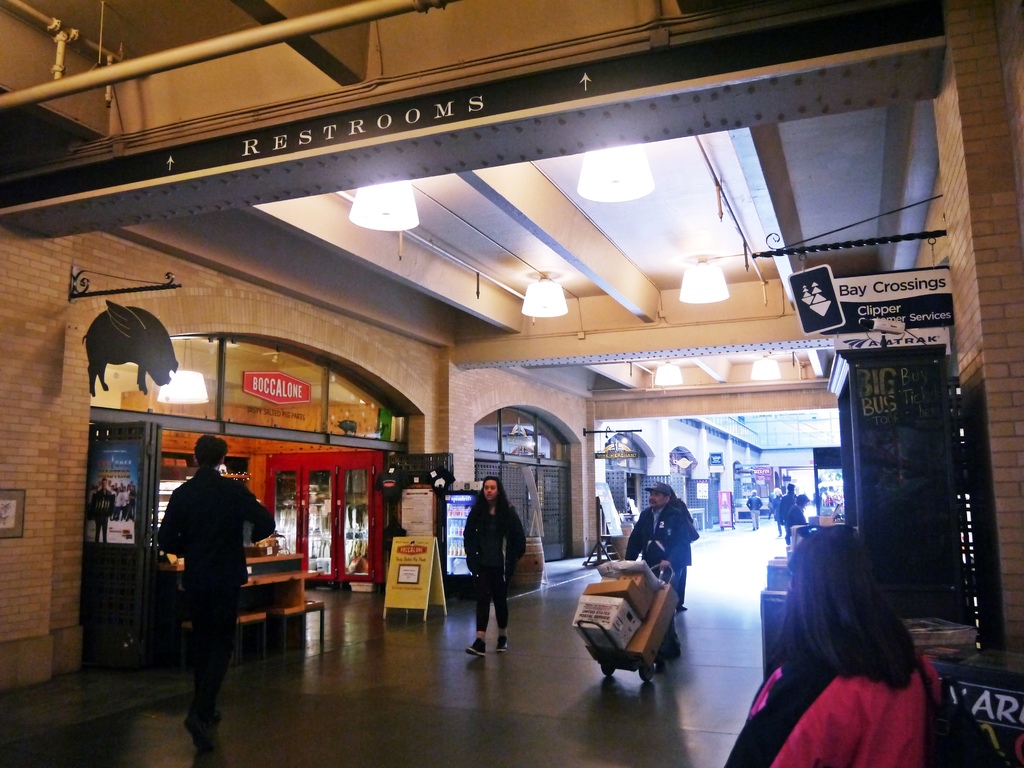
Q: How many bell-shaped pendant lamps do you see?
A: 7